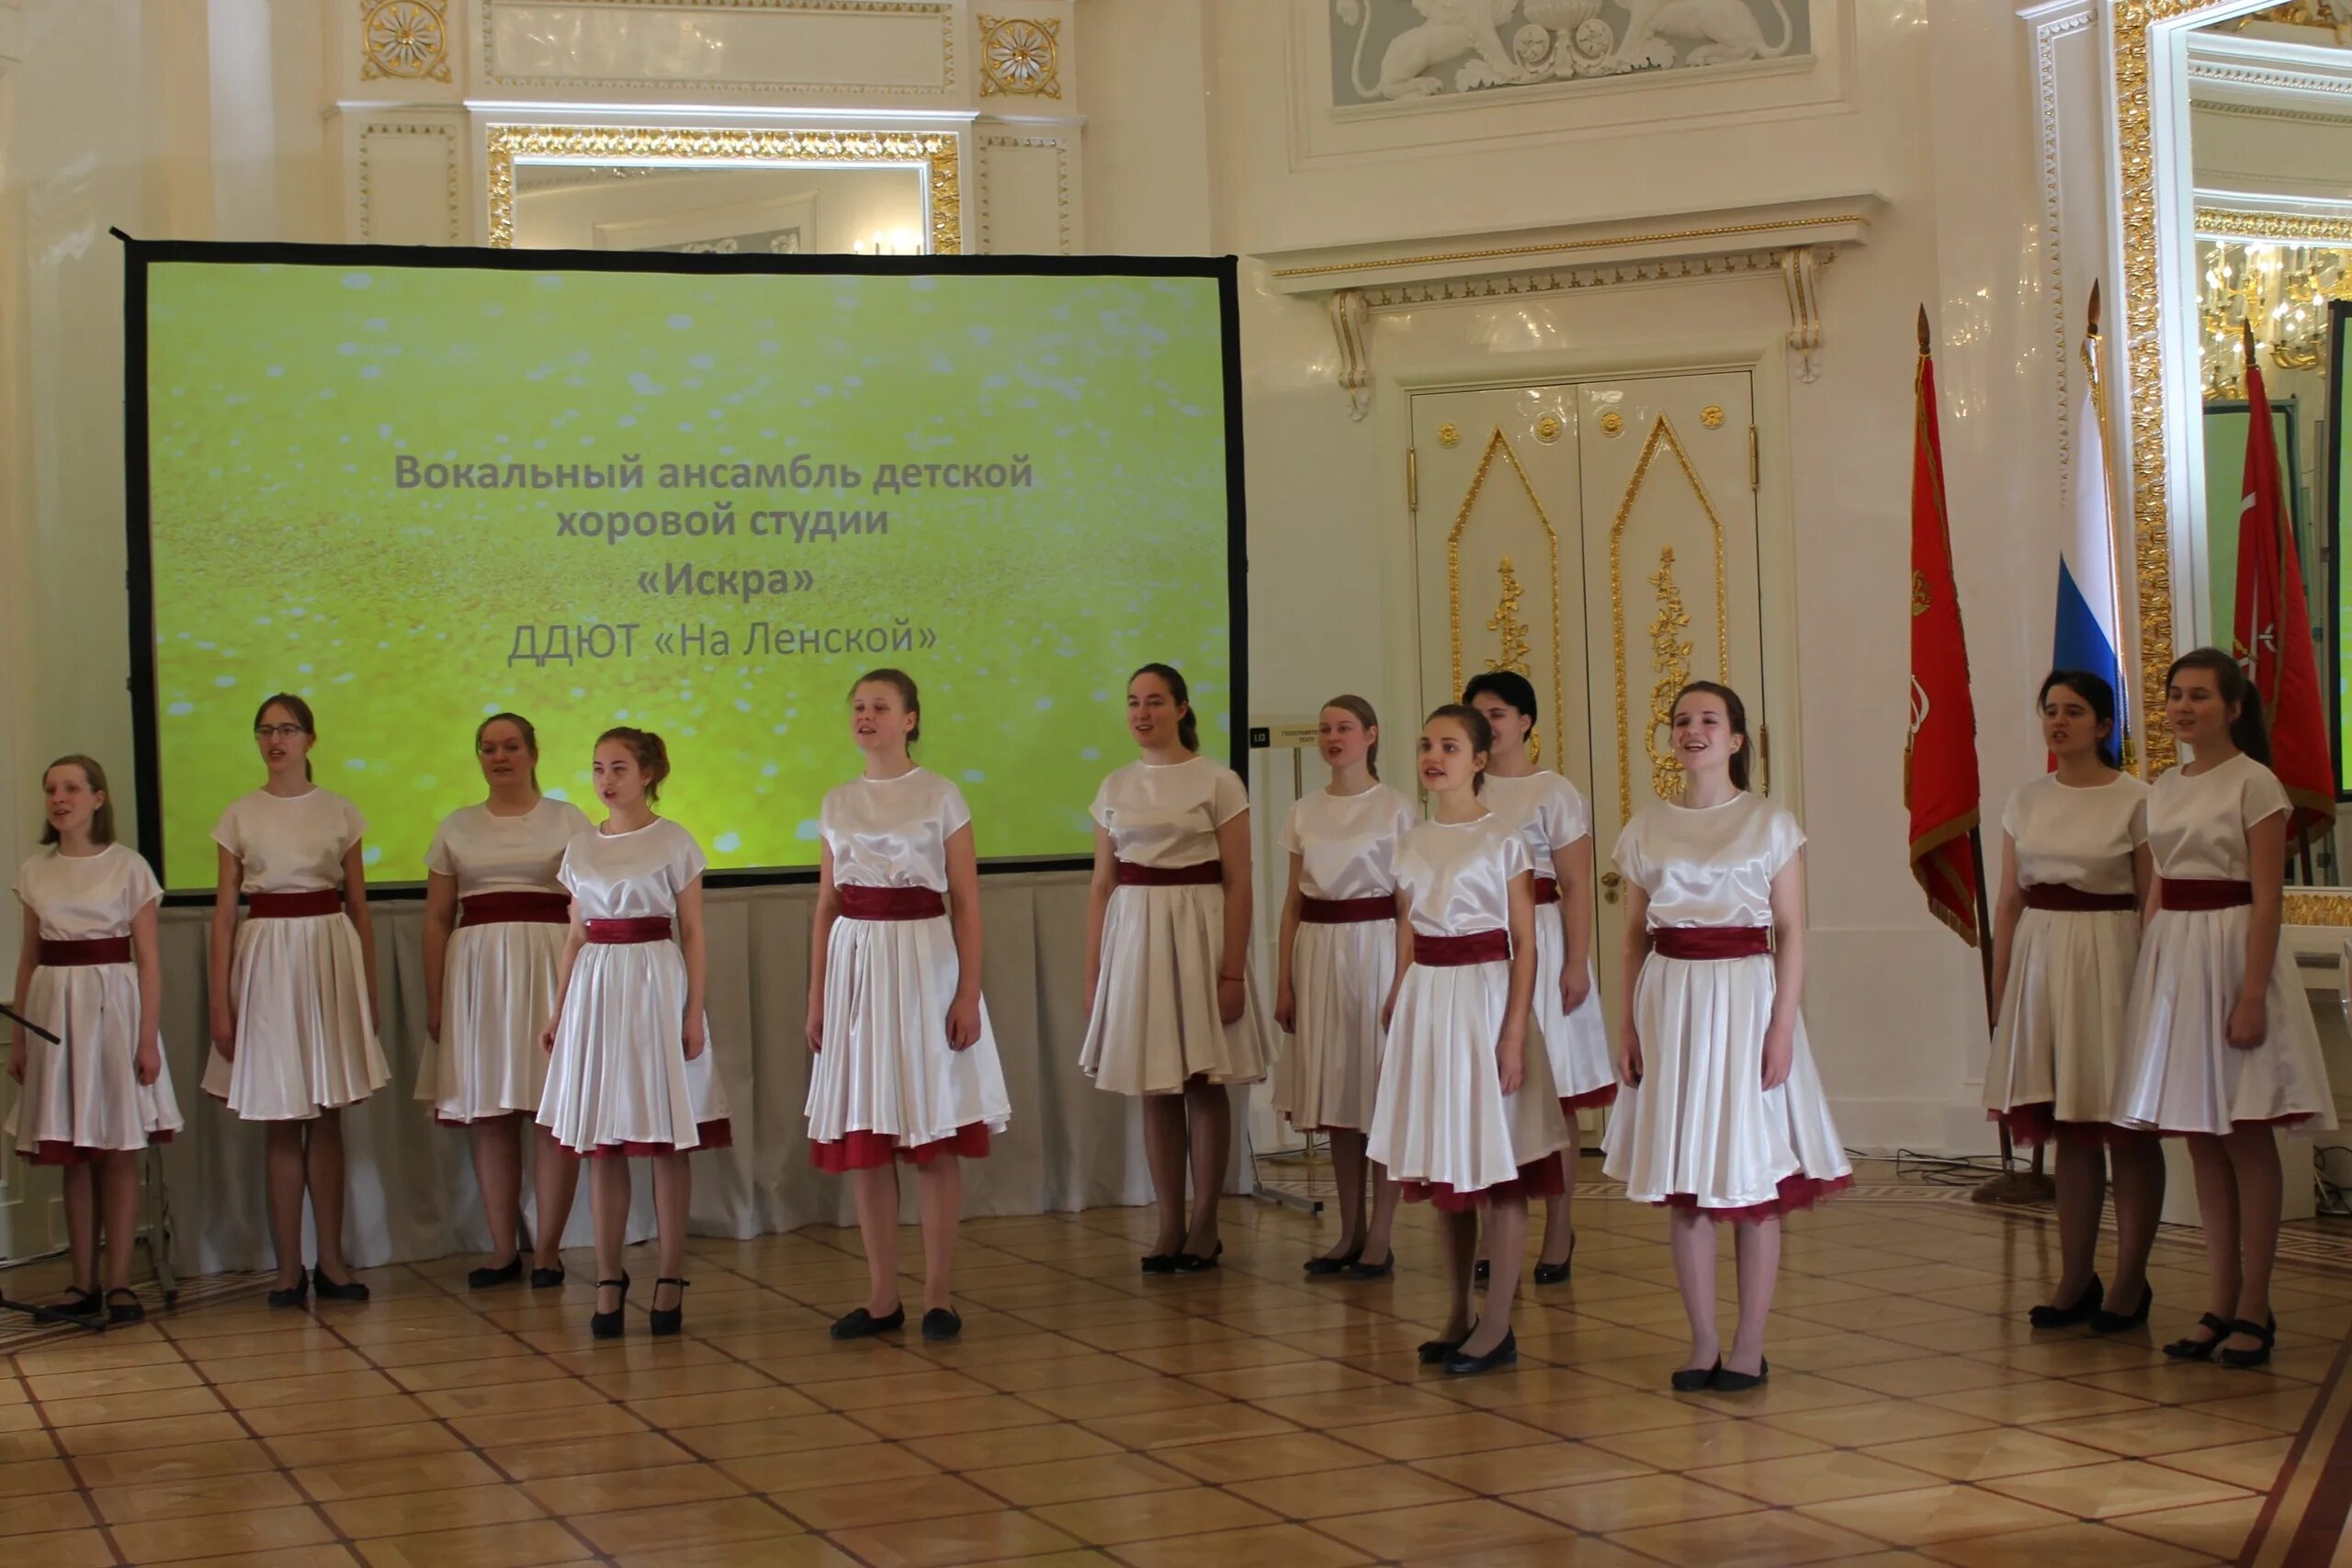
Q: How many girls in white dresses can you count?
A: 12